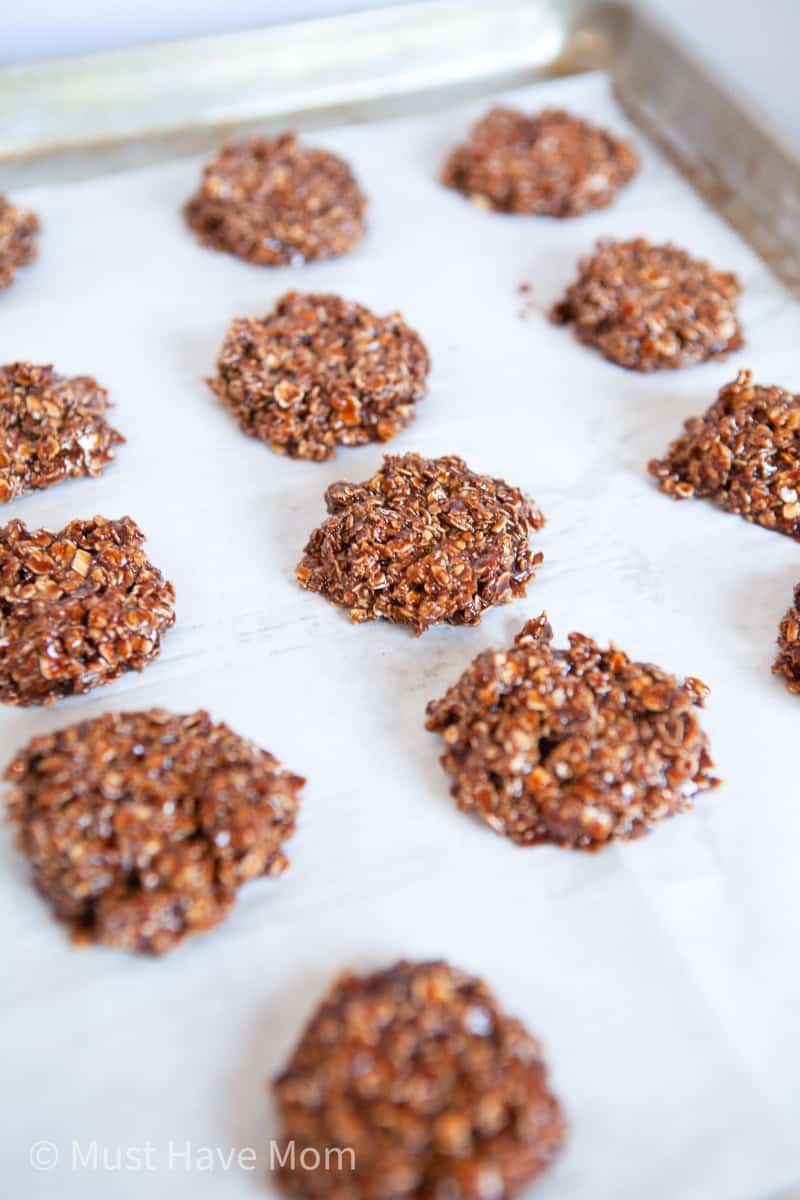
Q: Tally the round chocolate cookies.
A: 13